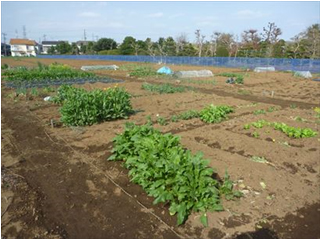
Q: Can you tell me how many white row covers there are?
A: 4